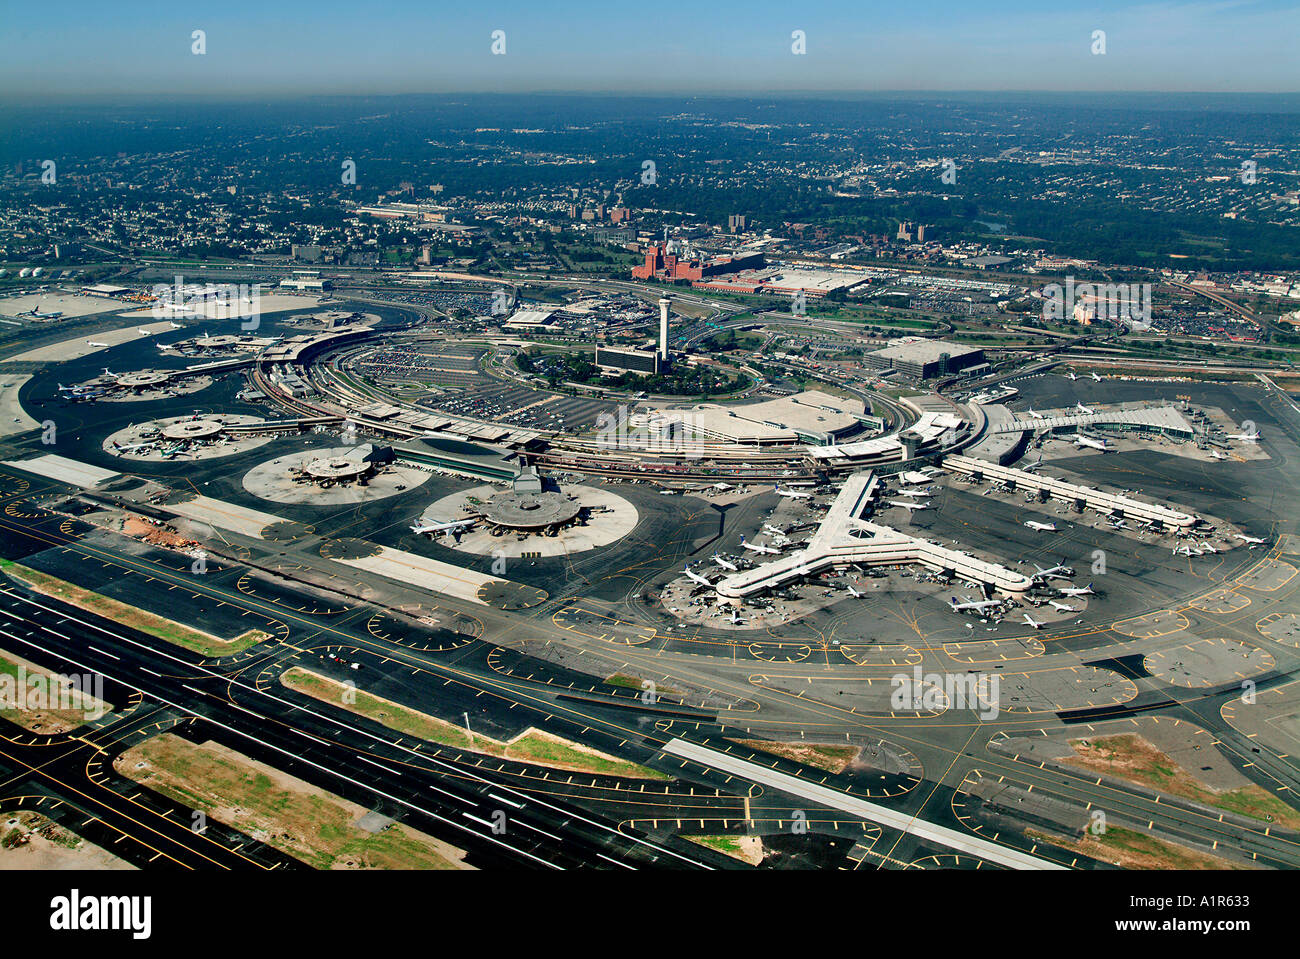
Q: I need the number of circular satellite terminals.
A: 6